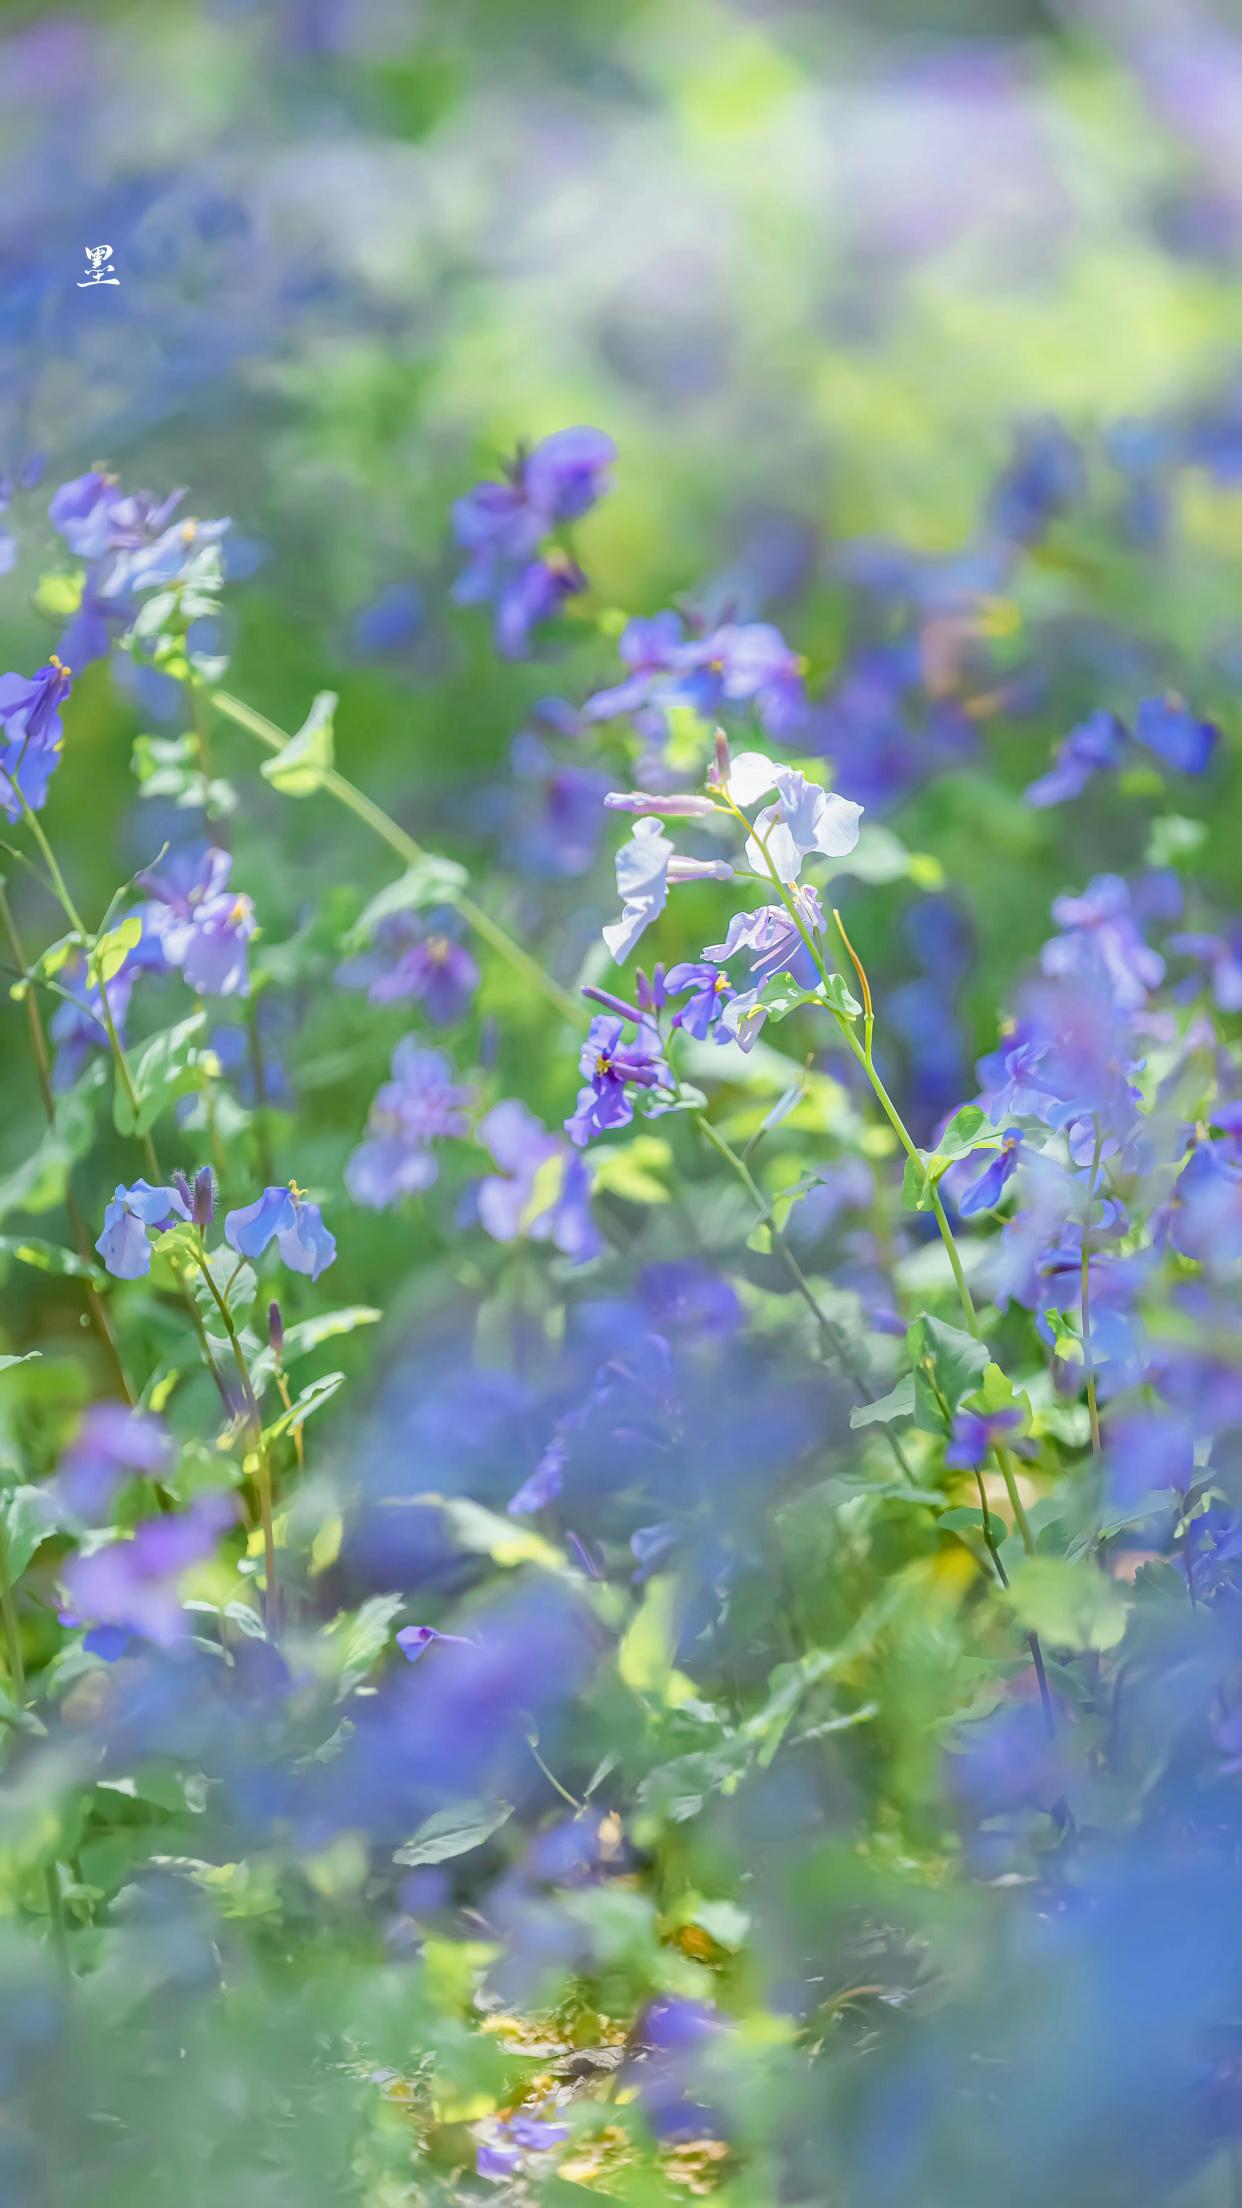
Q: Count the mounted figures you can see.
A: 0